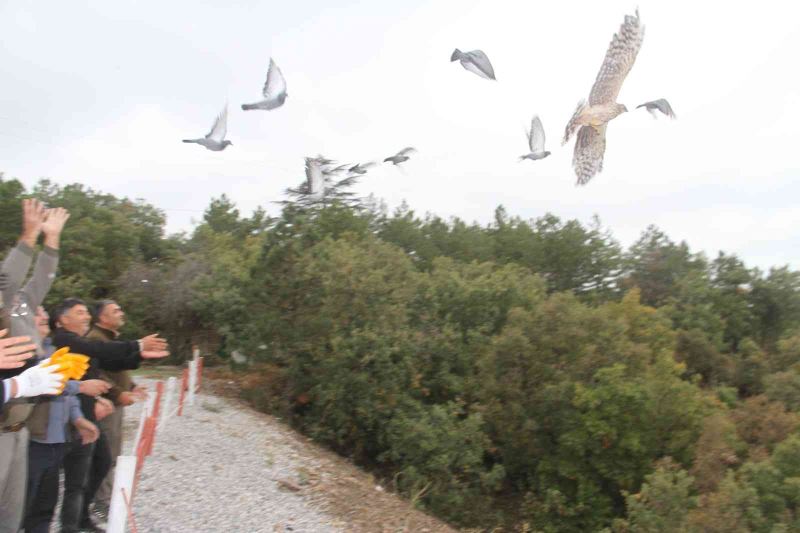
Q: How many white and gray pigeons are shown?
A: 8